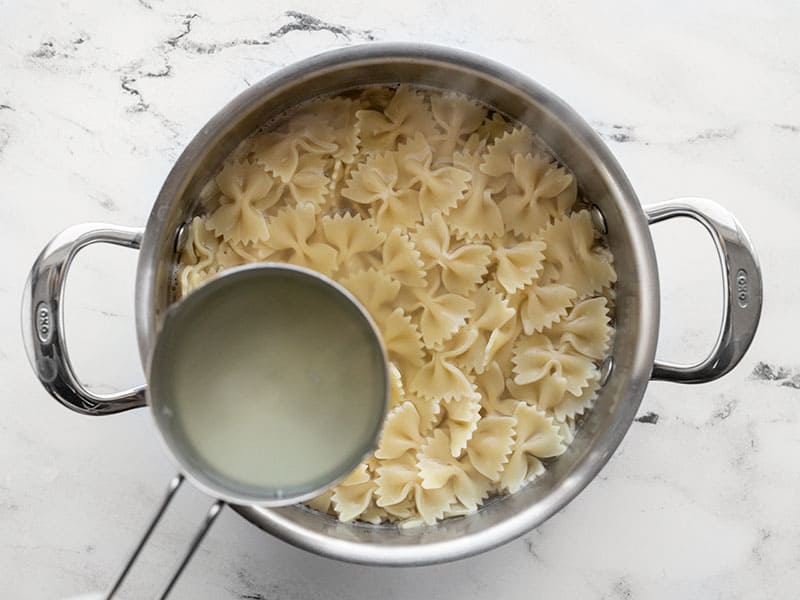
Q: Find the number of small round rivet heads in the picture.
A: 3